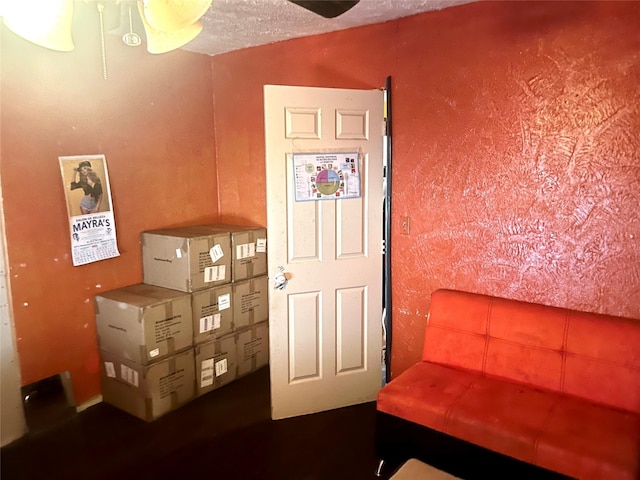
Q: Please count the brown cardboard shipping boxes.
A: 8